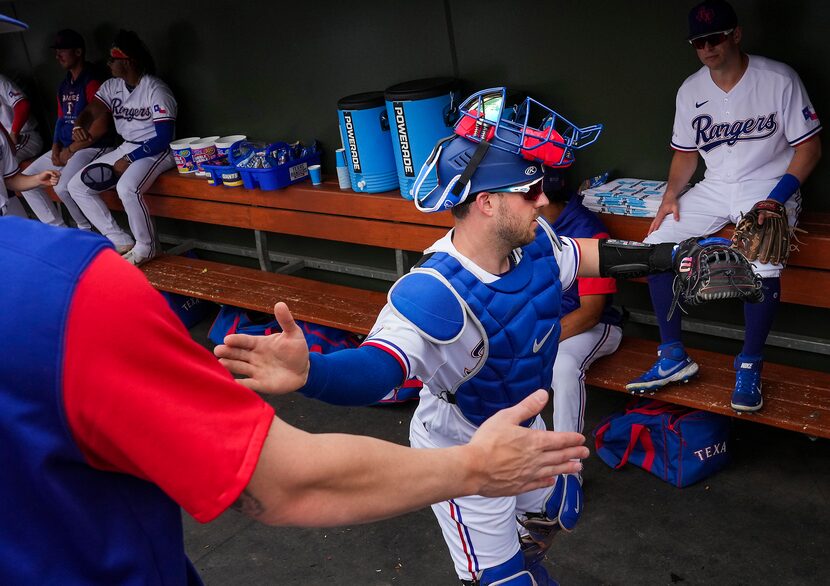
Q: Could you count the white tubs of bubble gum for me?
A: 3